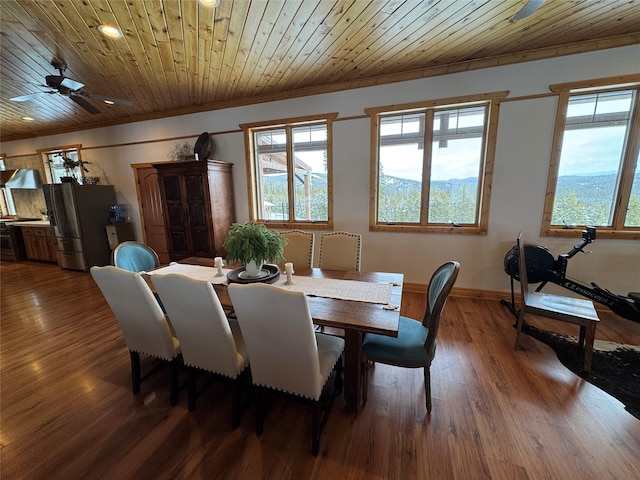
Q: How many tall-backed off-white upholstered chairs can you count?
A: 5